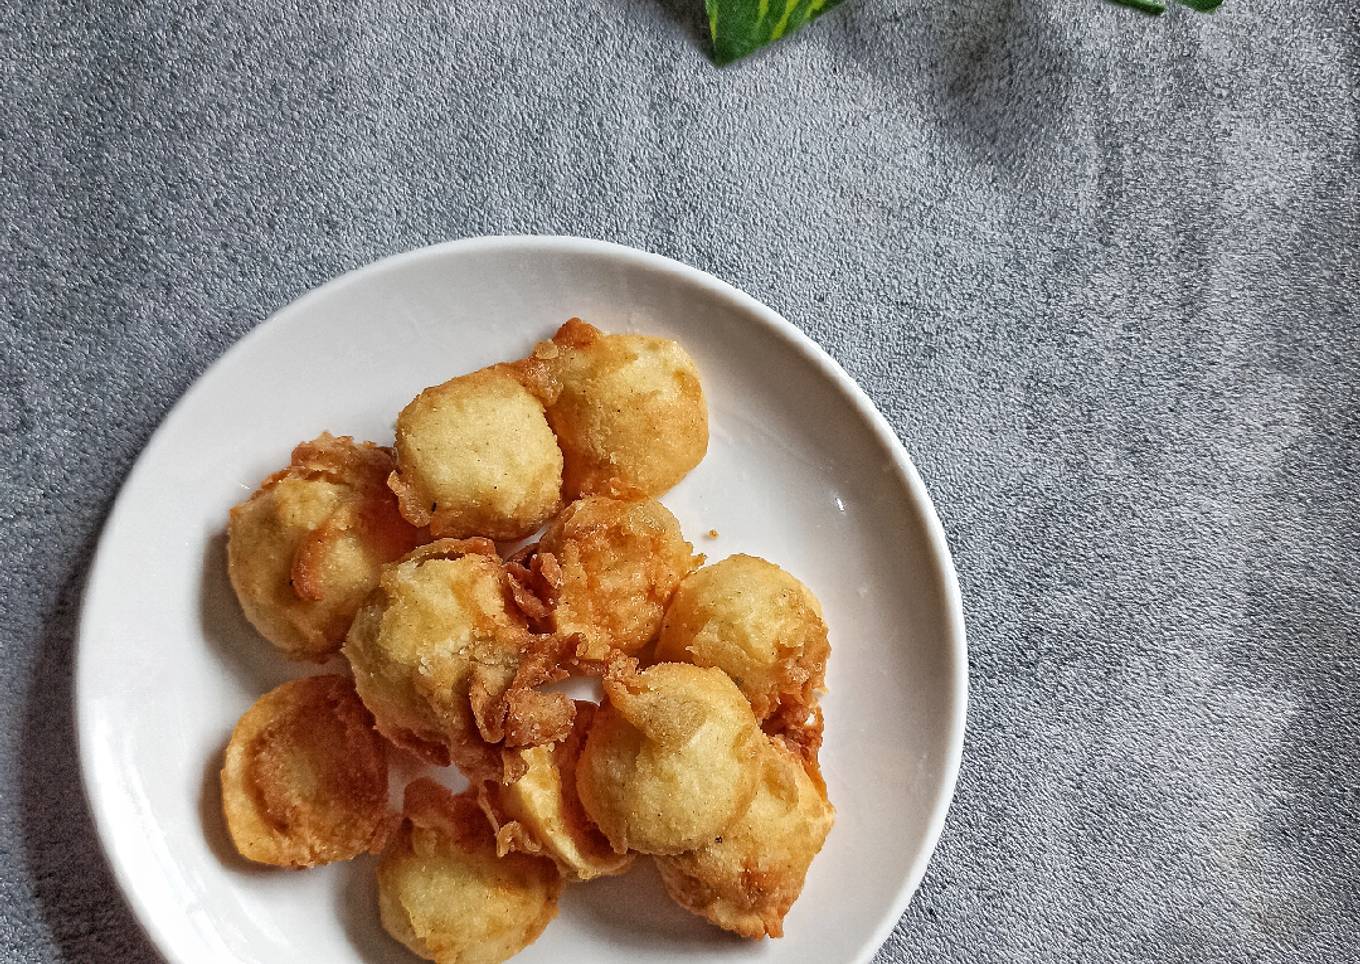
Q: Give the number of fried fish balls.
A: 11